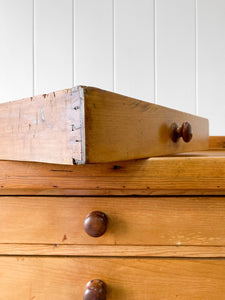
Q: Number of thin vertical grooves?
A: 5